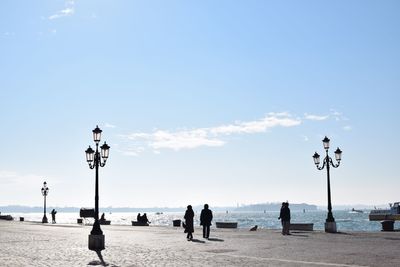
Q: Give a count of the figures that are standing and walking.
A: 5